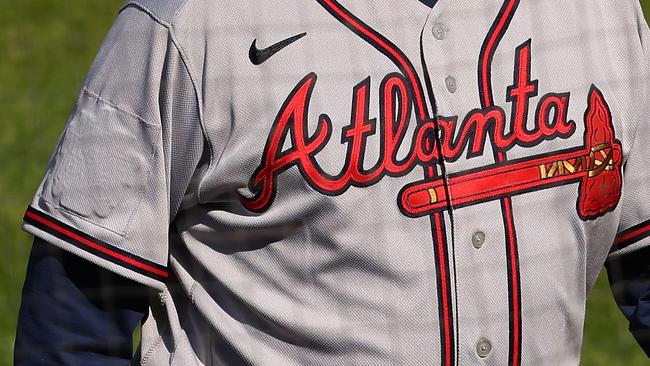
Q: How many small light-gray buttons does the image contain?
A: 4